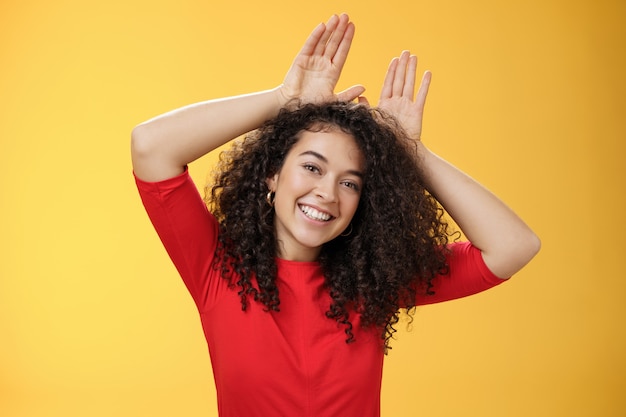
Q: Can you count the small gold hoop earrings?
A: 2